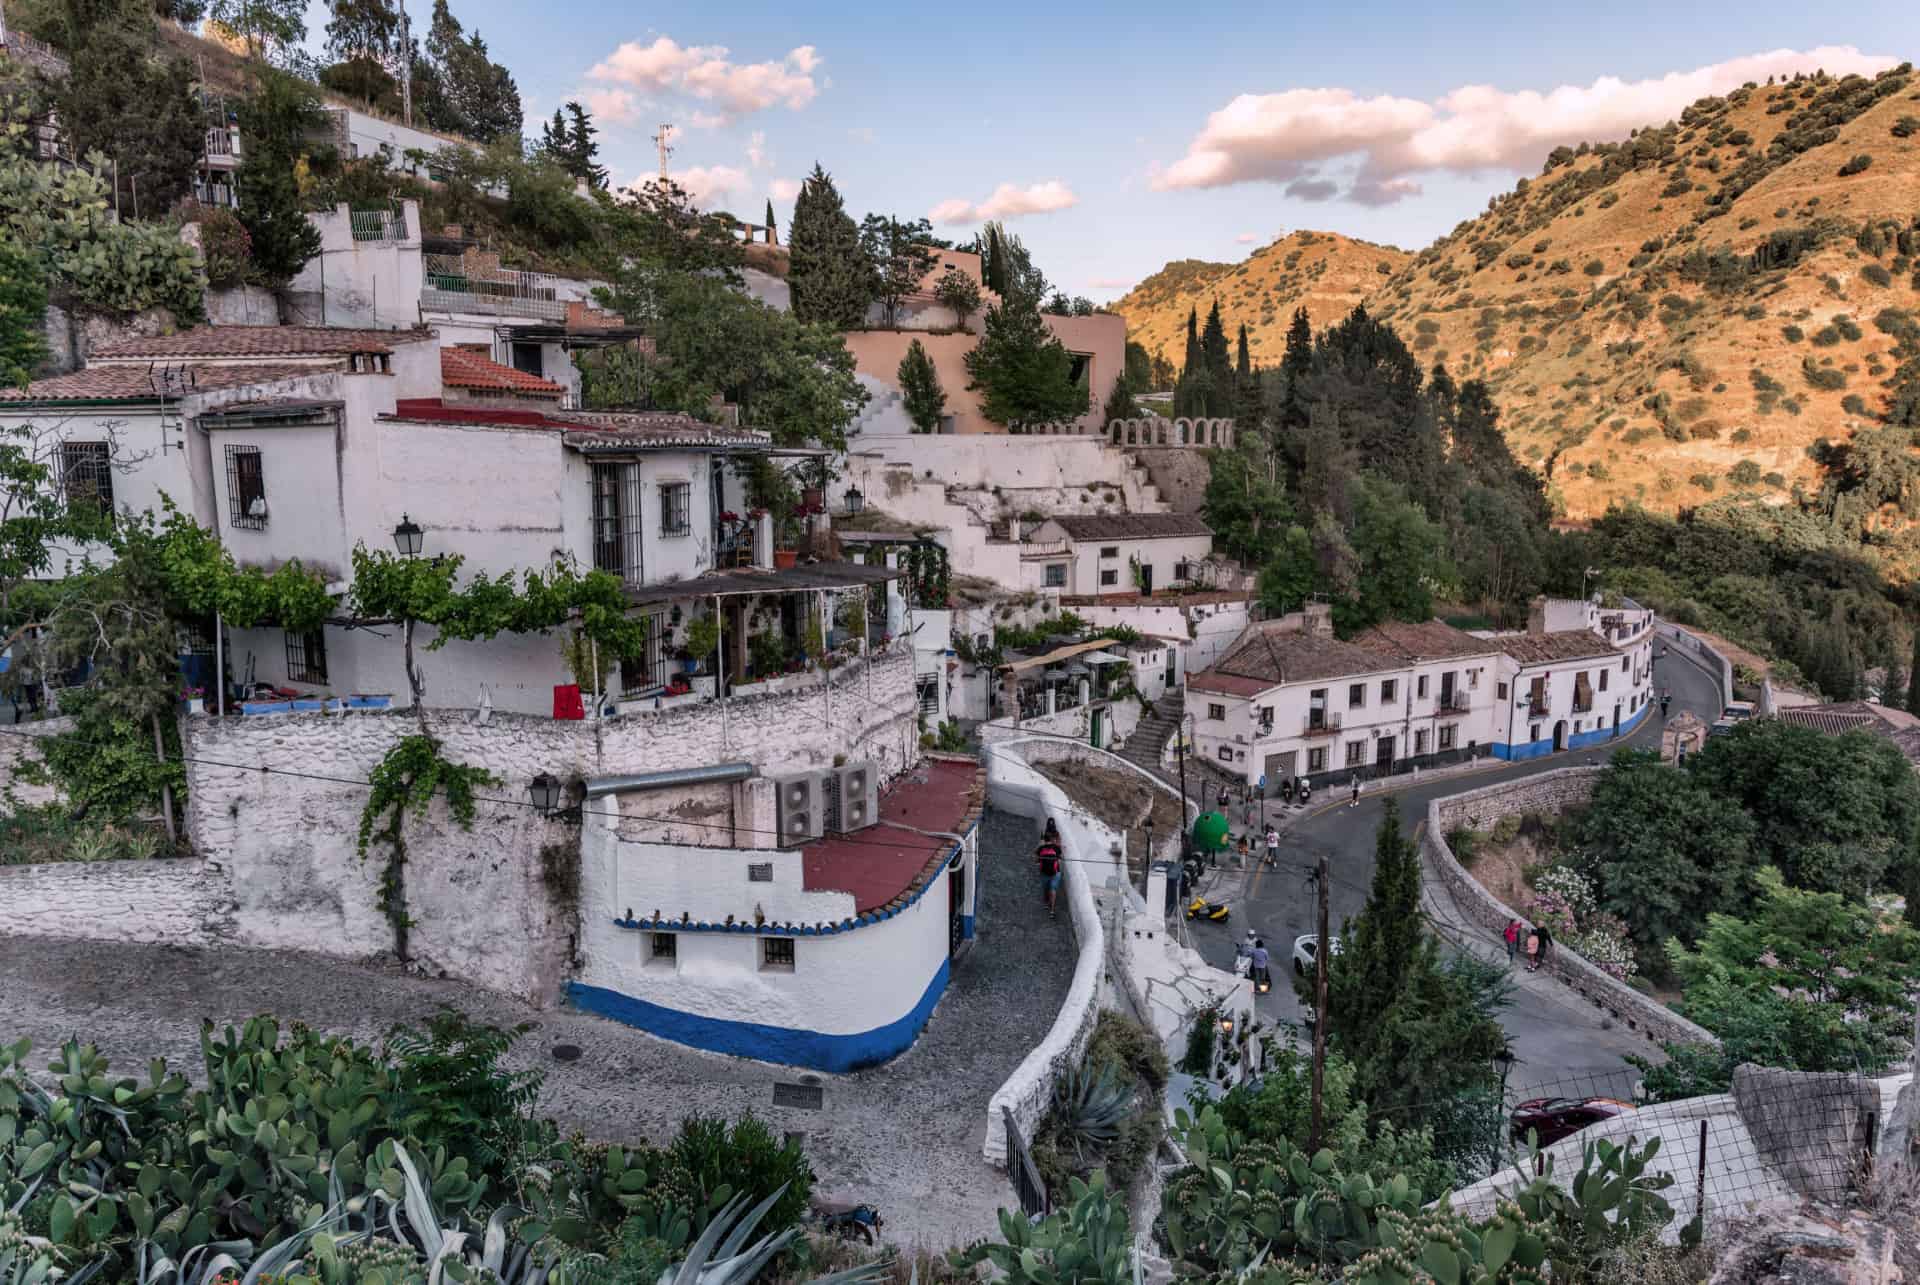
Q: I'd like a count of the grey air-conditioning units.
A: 2